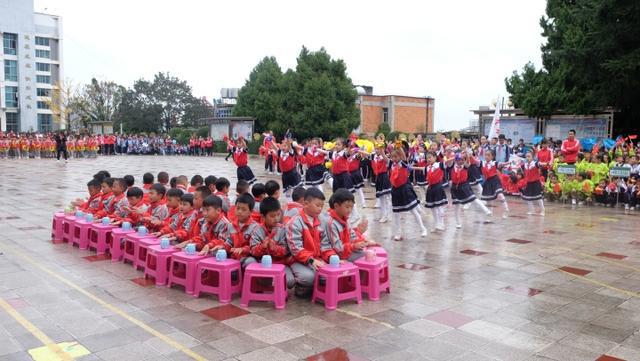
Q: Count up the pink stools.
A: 14